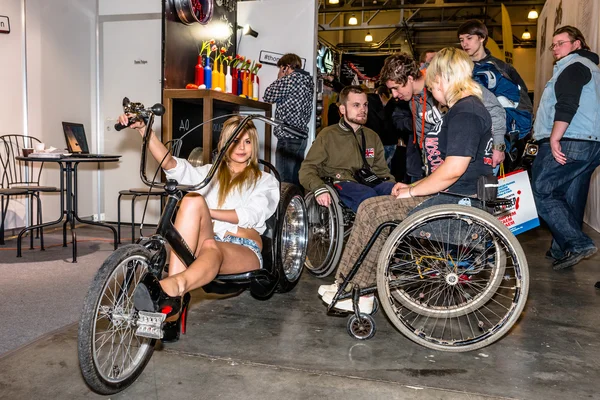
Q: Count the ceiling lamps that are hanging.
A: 5